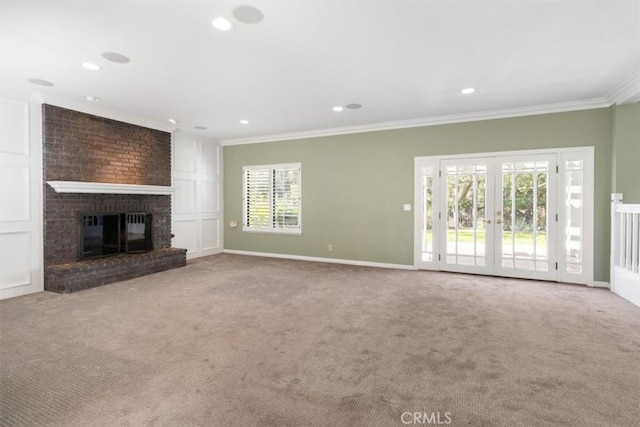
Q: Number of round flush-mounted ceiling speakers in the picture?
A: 5